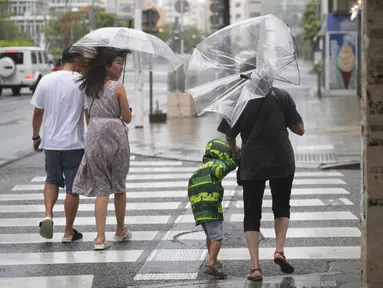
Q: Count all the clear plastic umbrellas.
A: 2